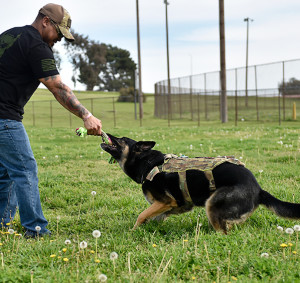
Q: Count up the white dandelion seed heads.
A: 12